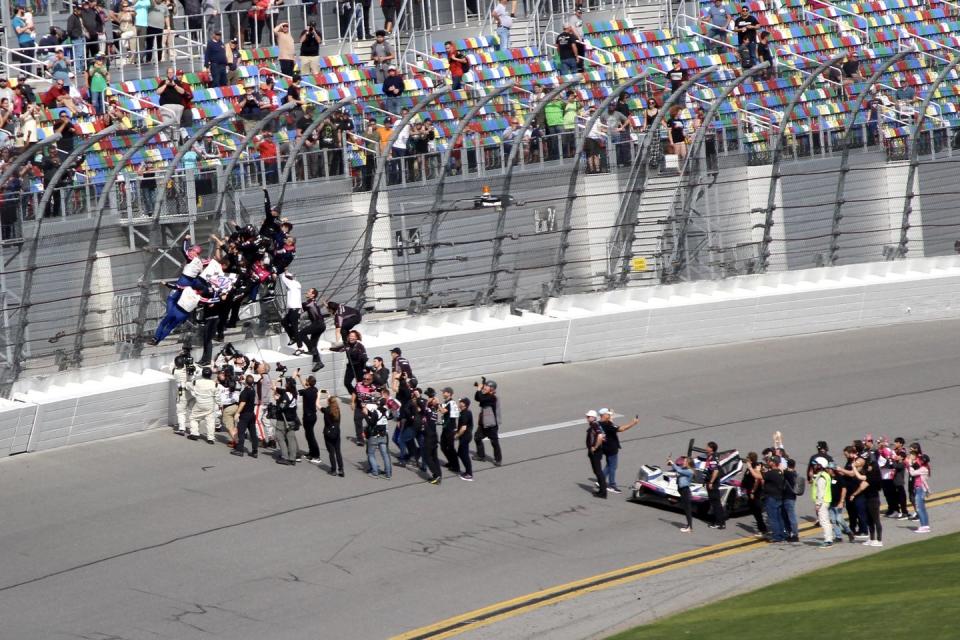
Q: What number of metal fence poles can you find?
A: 15